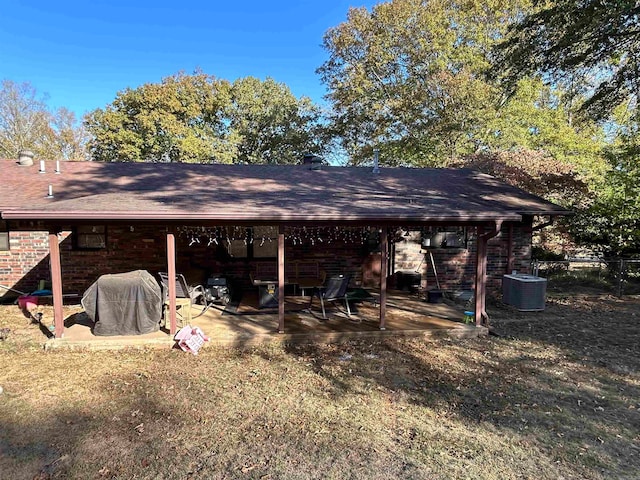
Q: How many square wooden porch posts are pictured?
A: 5